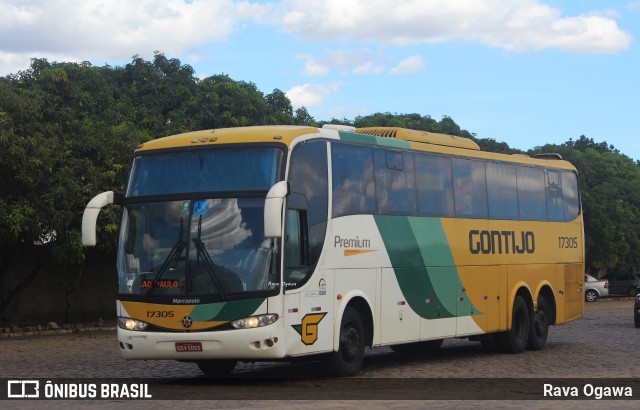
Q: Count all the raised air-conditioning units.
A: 1